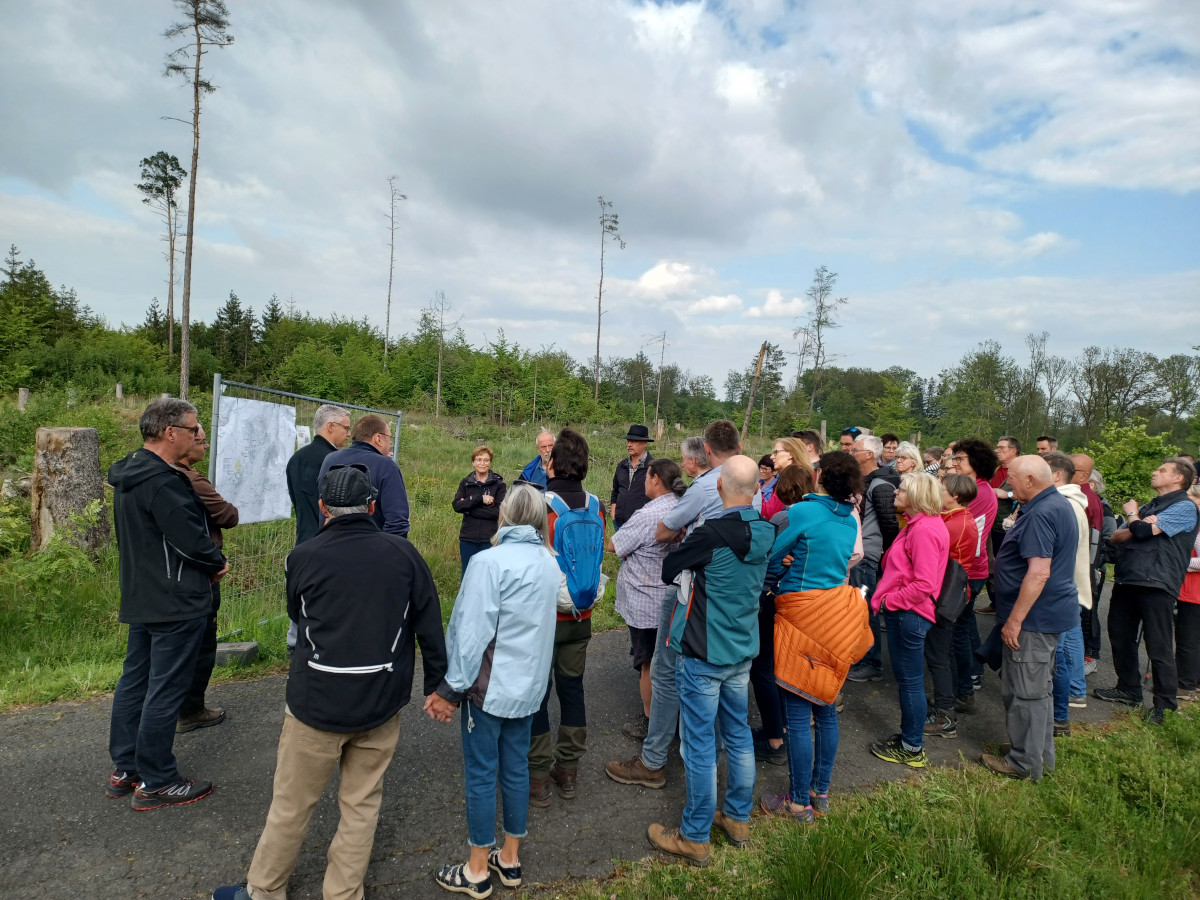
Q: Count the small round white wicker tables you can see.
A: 0